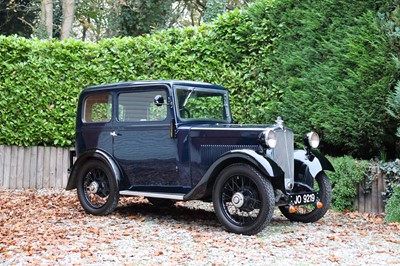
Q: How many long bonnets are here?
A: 1